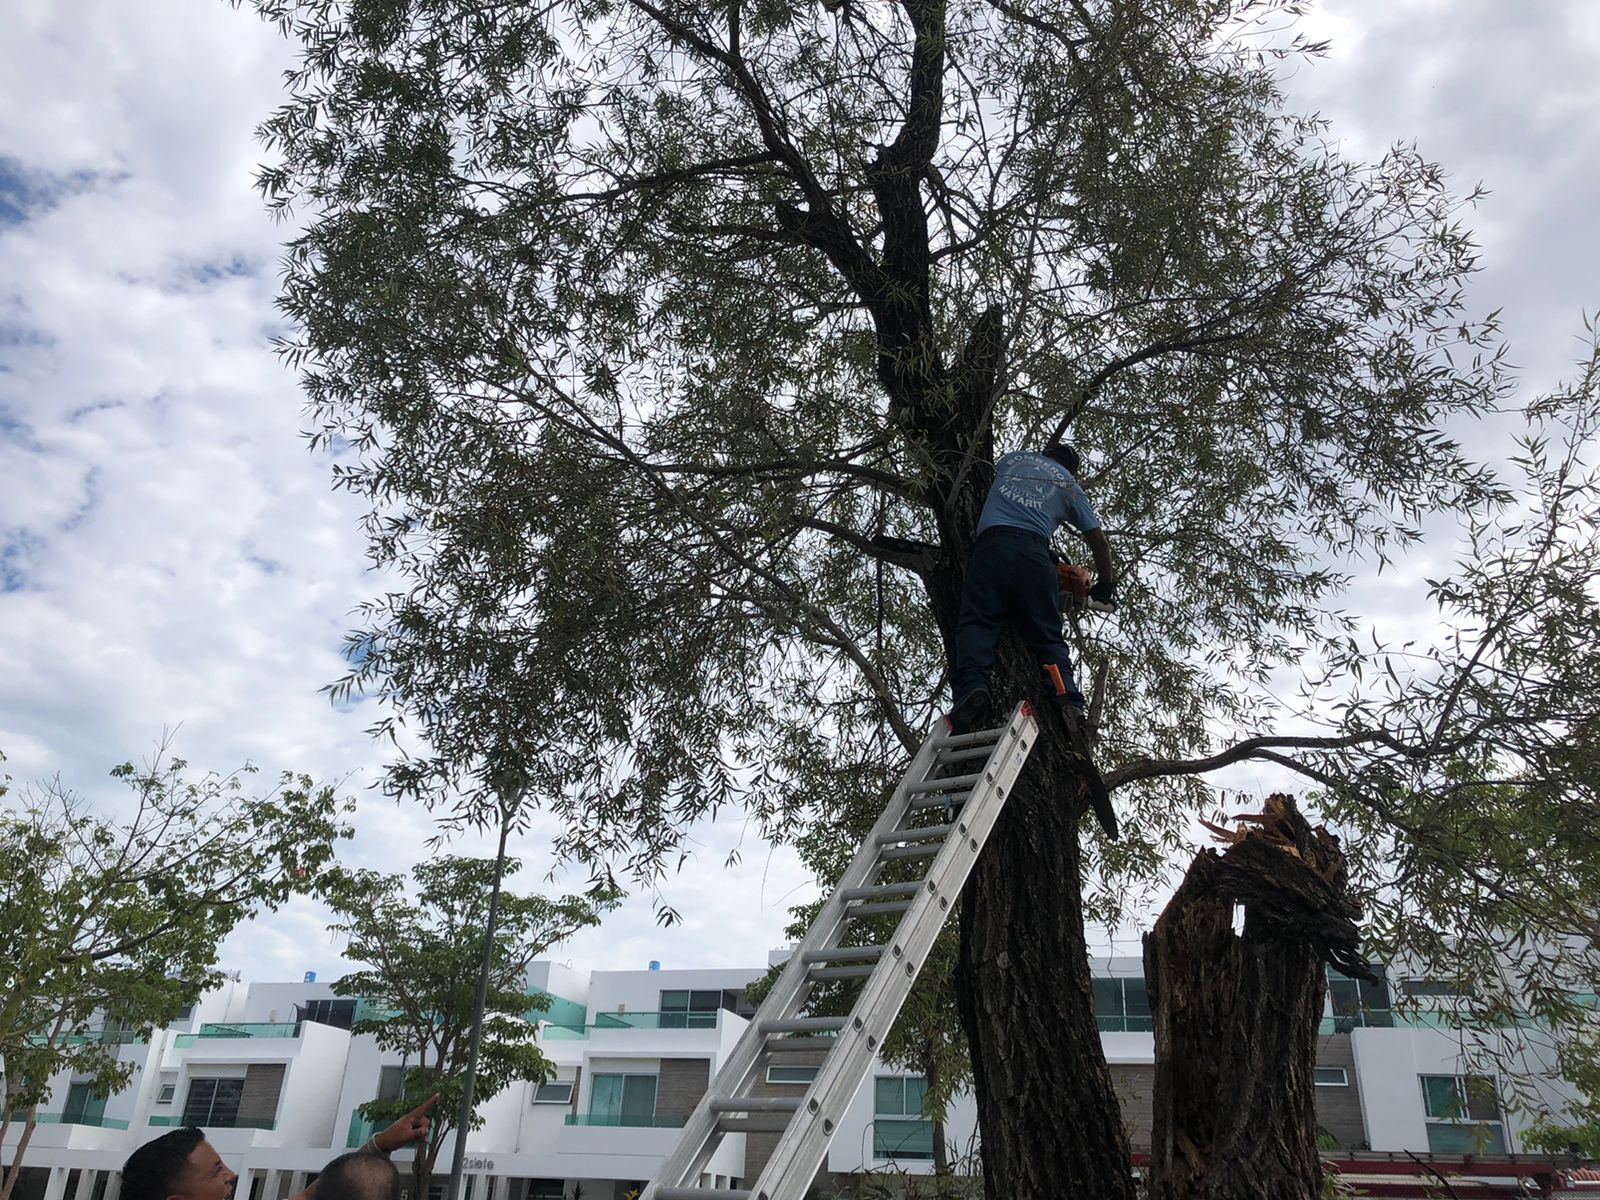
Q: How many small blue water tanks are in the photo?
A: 2